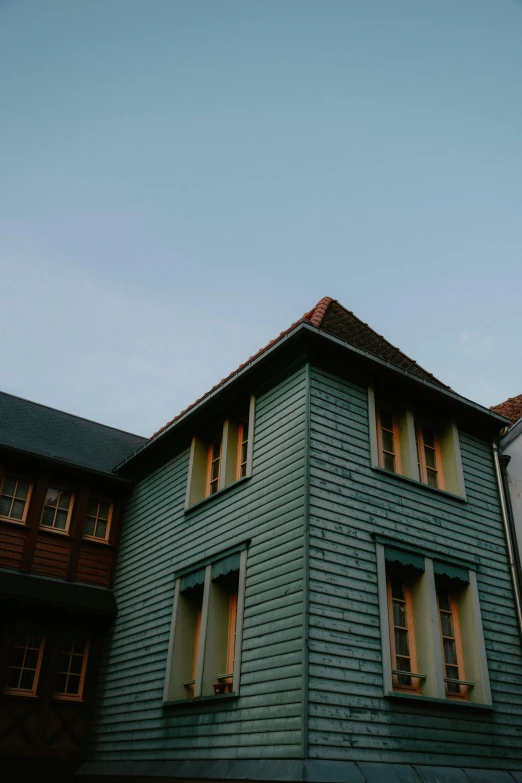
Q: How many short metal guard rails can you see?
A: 4